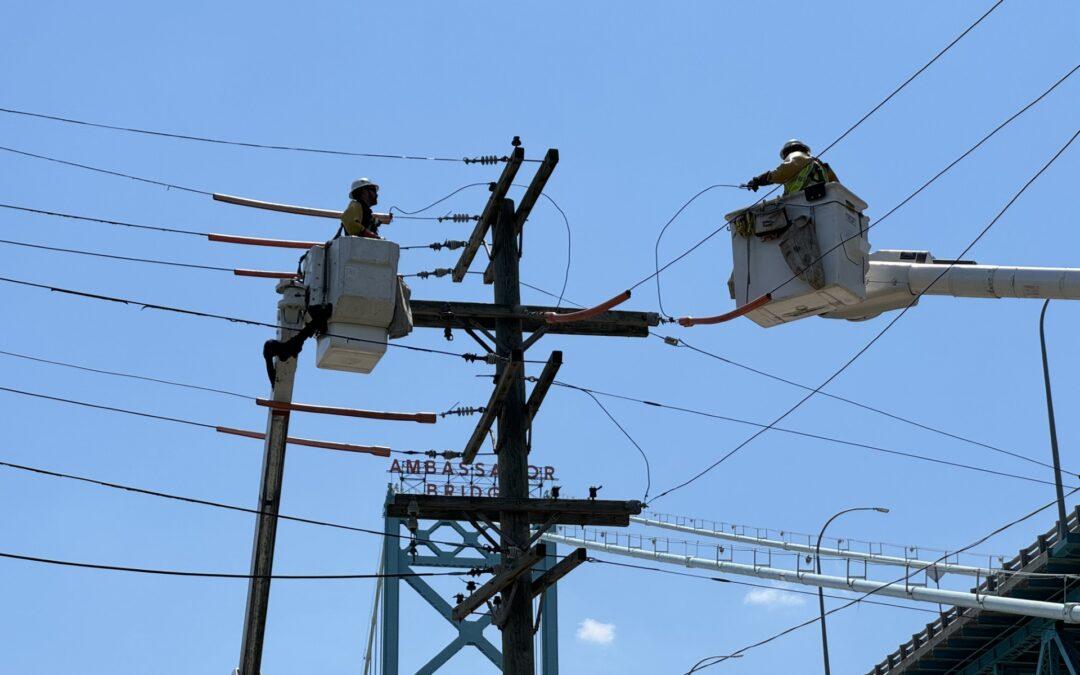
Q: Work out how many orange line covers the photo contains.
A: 7